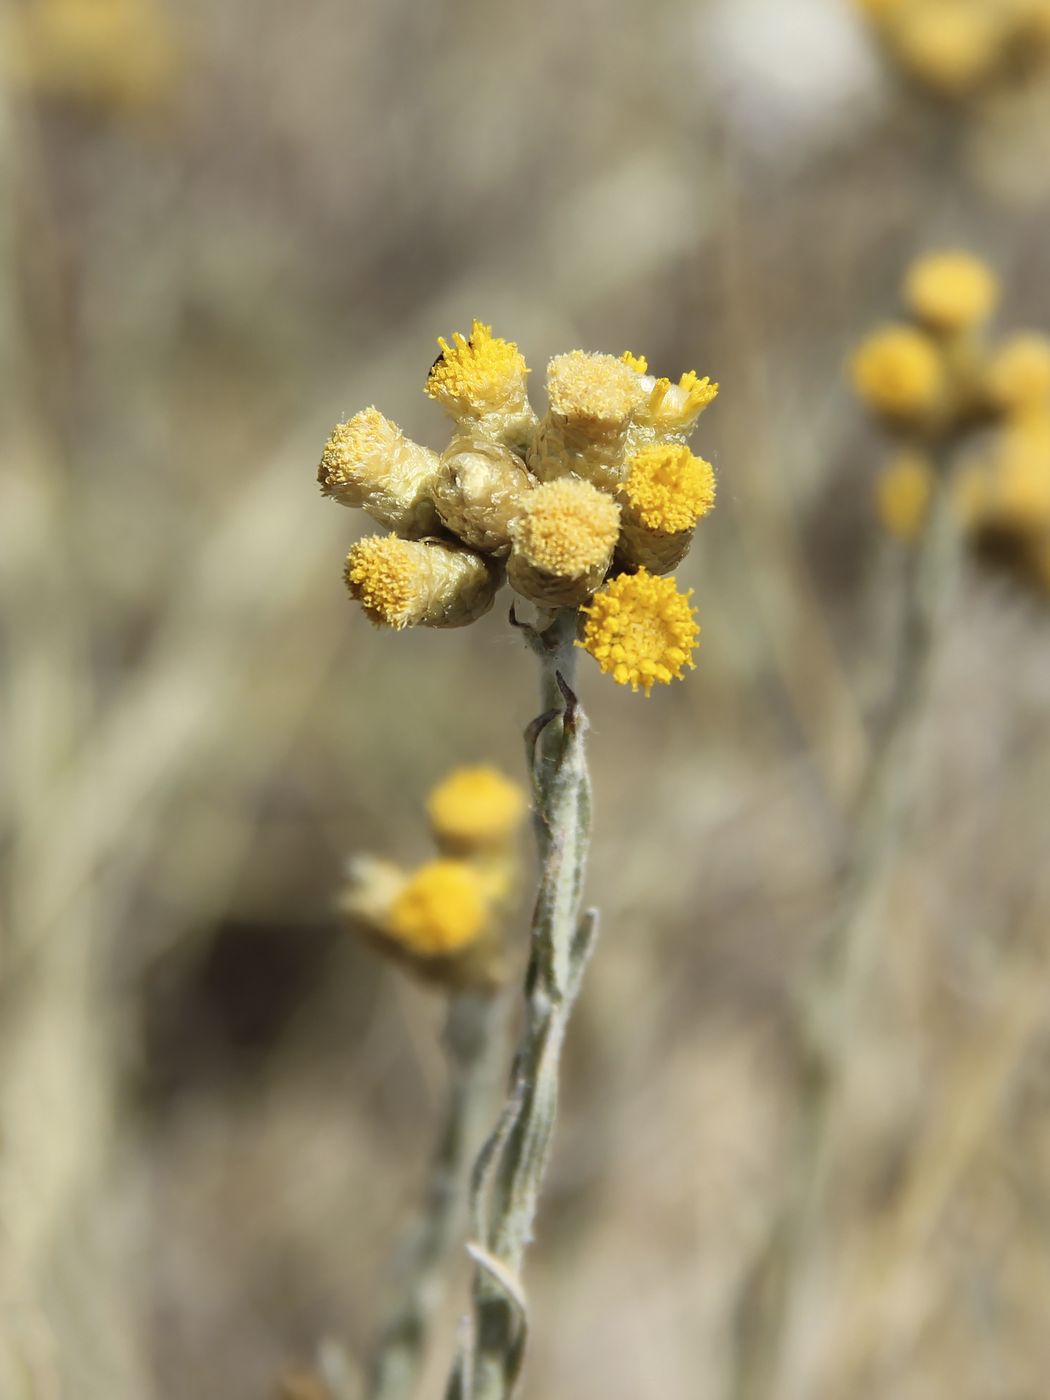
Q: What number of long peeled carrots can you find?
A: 0